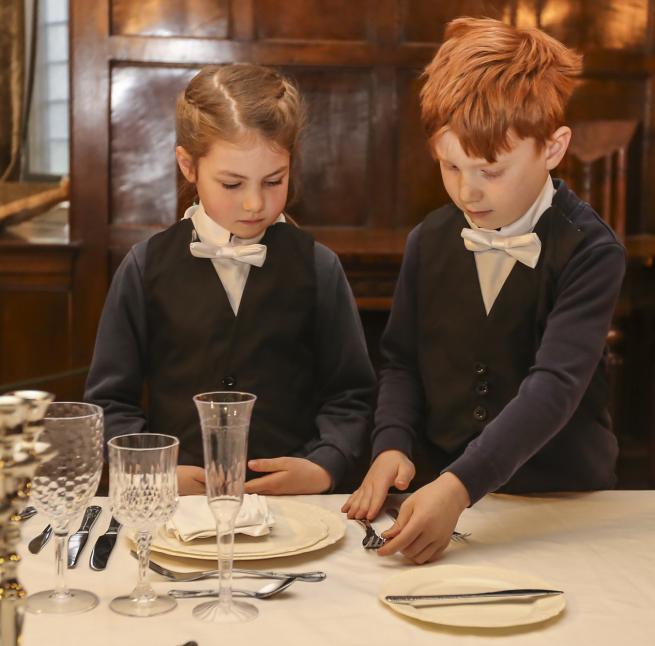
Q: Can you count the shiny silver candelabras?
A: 1